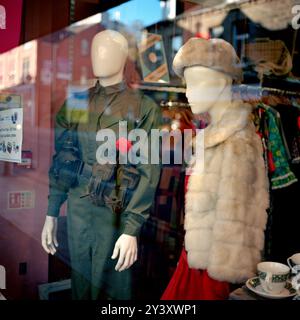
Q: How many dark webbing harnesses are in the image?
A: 1